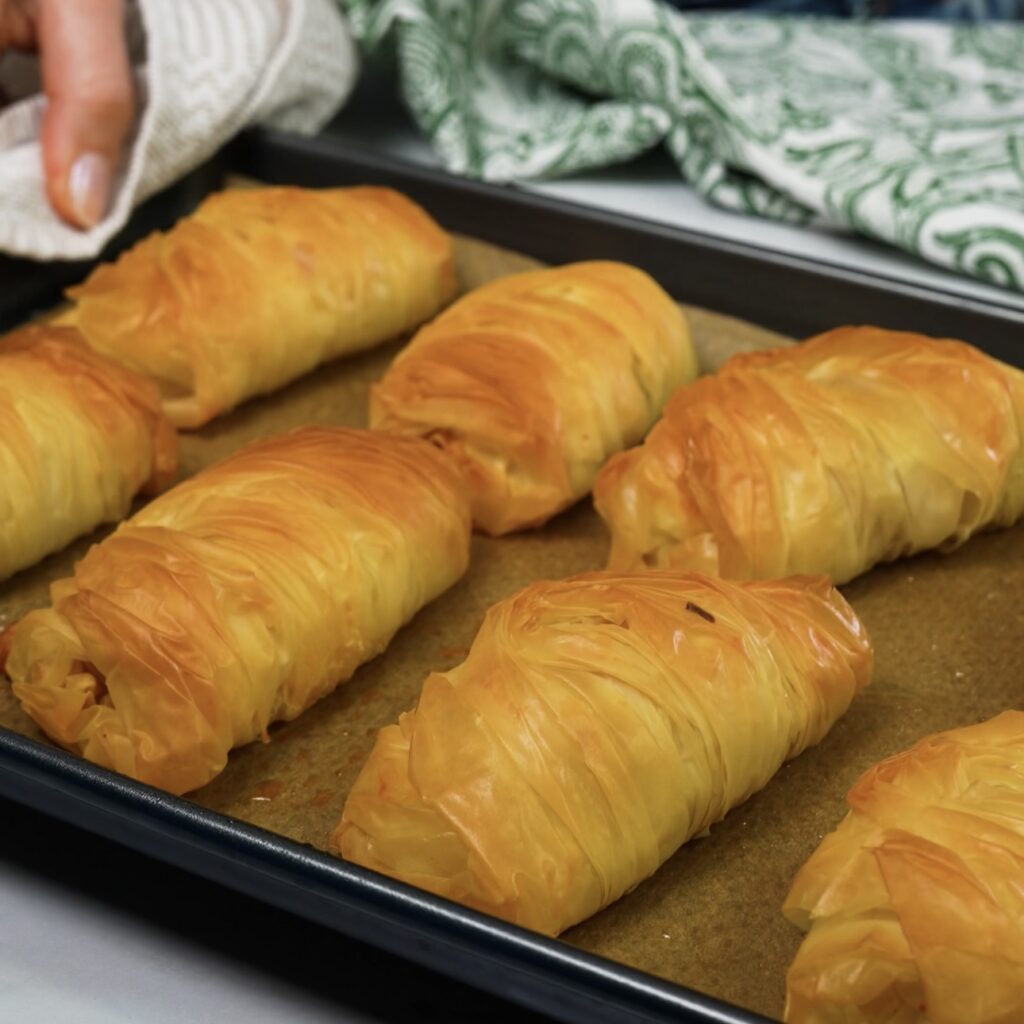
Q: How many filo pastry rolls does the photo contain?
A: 7